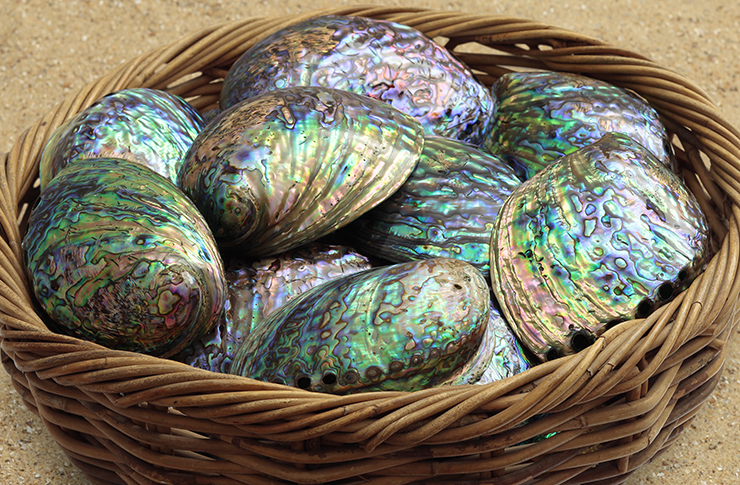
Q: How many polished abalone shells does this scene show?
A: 10